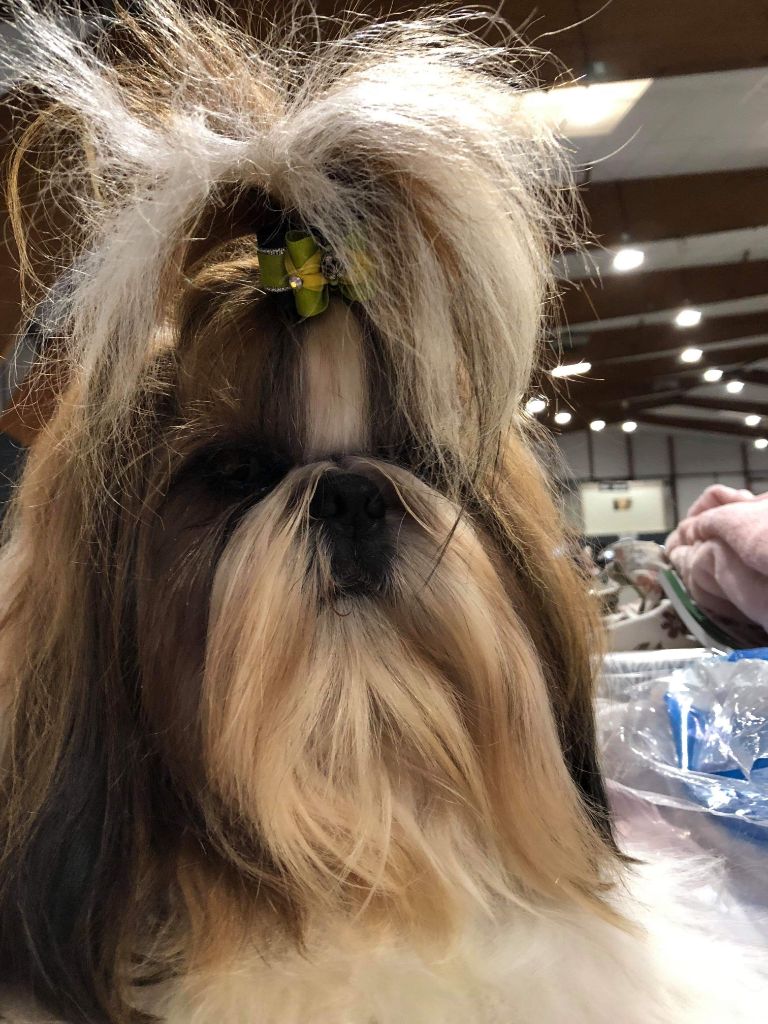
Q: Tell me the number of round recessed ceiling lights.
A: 11